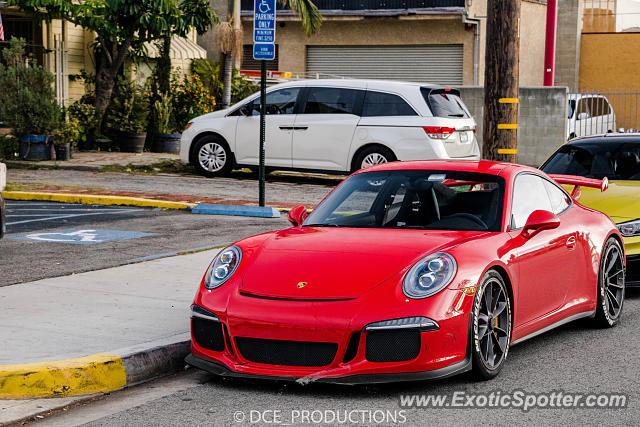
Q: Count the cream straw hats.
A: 0